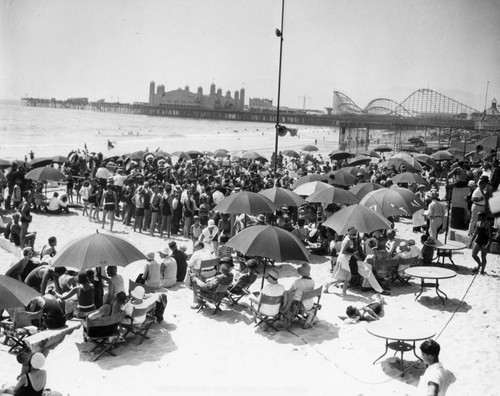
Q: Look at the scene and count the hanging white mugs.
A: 0